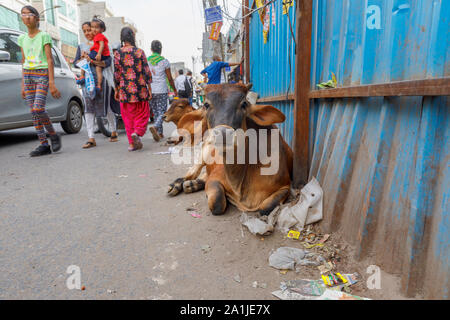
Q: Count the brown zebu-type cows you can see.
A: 2